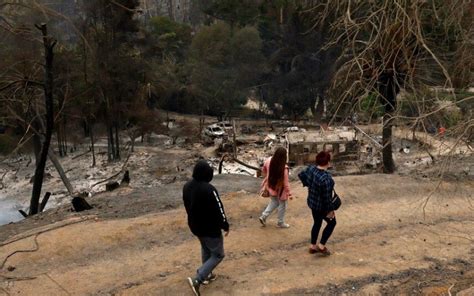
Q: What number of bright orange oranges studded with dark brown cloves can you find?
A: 0